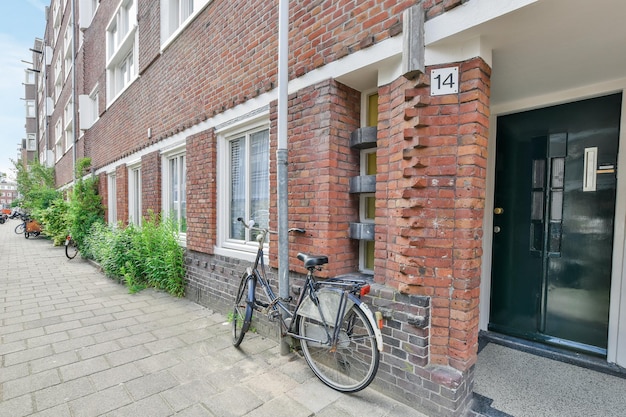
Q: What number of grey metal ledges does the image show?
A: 3